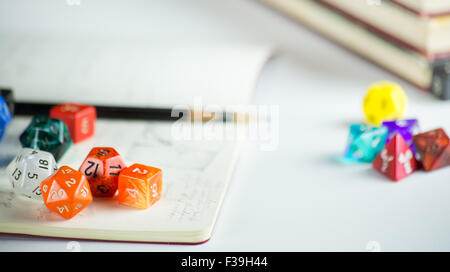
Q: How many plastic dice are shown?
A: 12